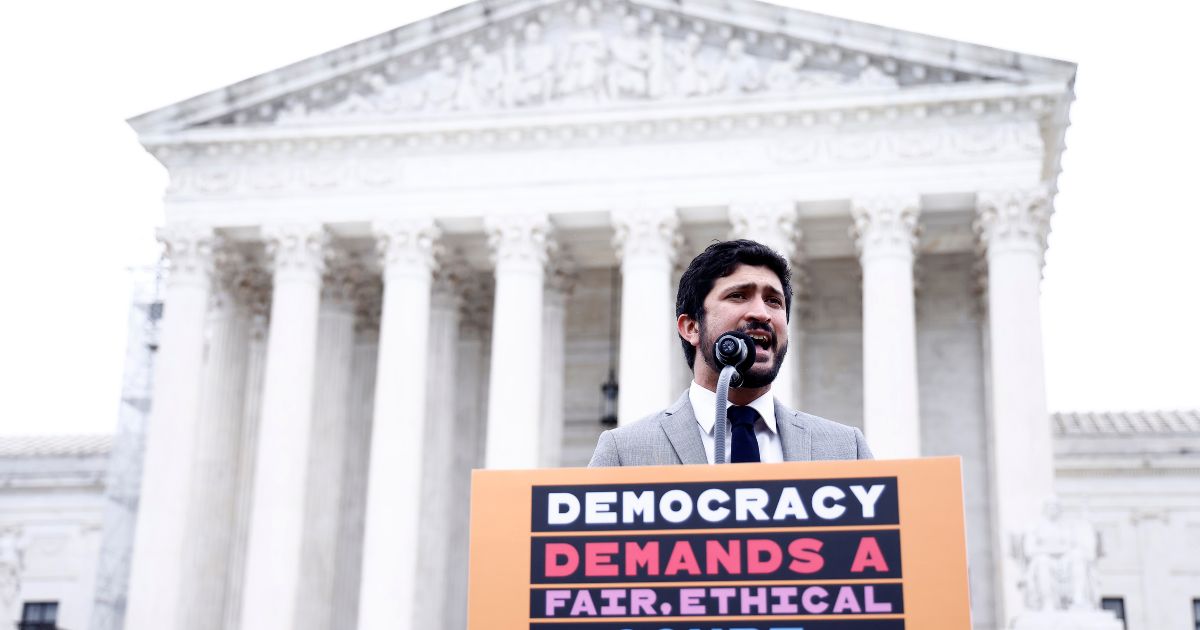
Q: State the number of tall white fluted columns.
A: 8